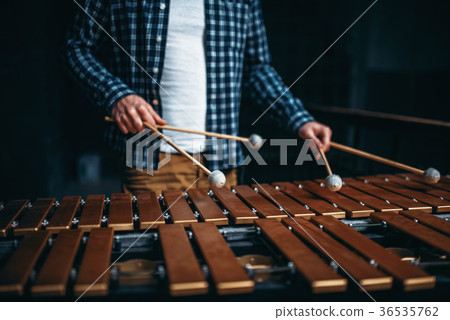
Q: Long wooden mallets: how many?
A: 4